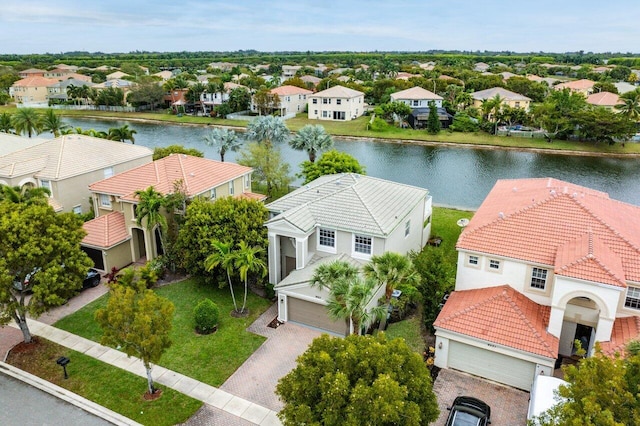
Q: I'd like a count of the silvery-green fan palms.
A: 3